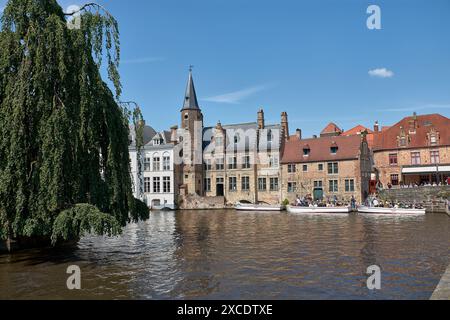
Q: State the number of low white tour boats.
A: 3